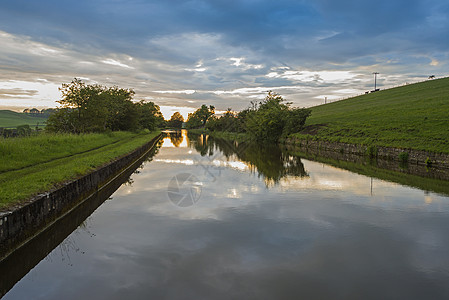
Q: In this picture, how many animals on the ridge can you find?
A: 4